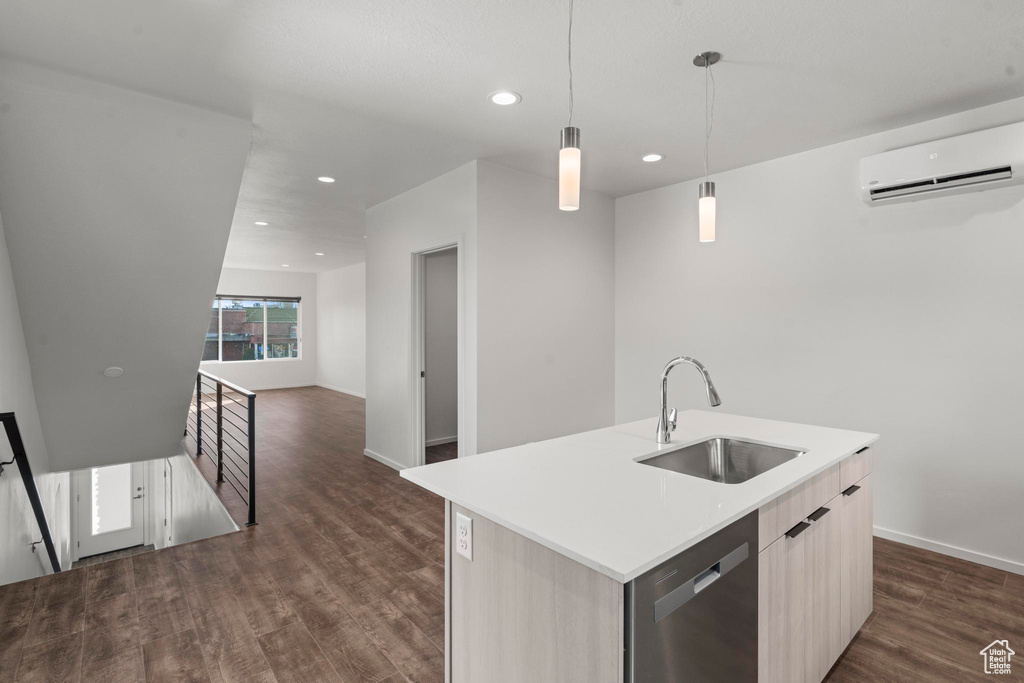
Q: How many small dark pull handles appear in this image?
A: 4